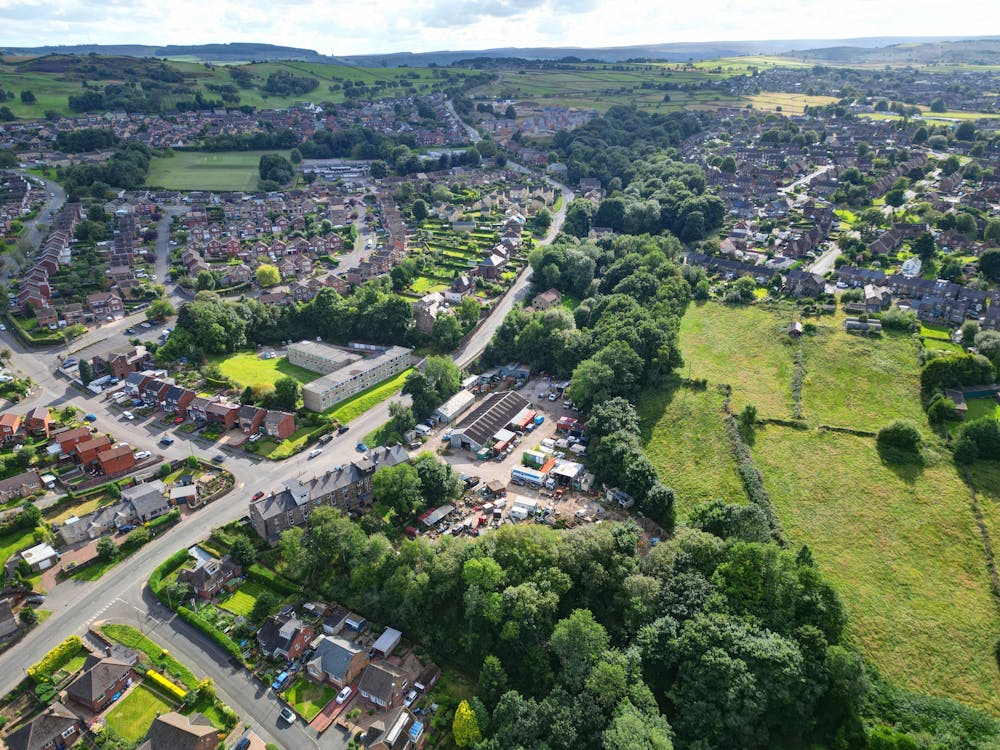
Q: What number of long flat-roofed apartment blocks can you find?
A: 2